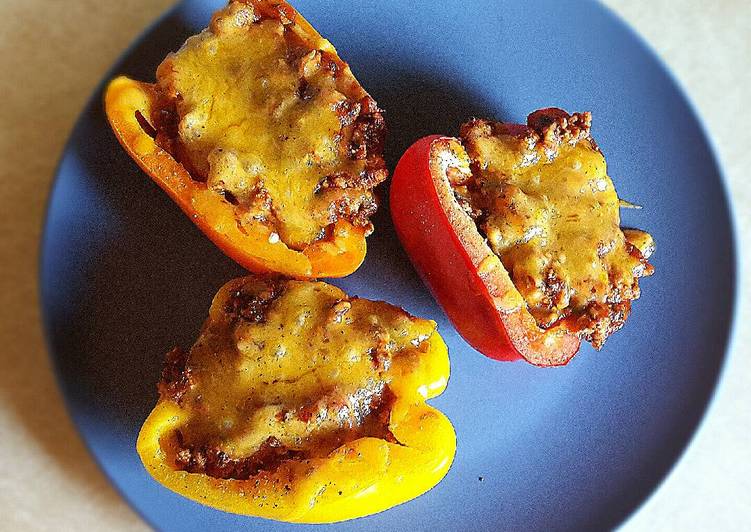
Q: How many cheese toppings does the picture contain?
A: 3